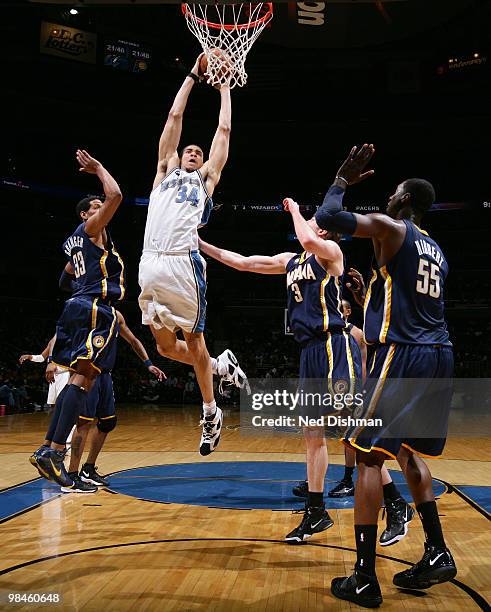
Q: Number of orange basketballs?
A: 1